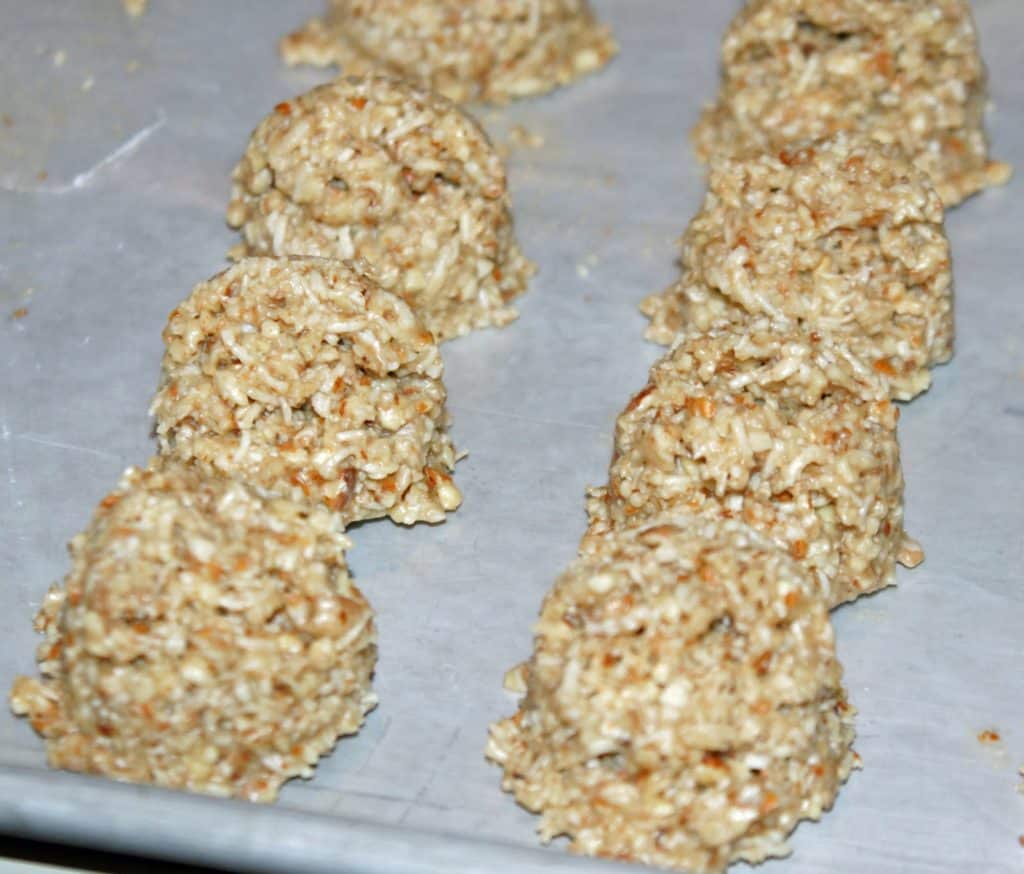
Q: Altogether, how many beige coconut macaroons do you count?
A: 8